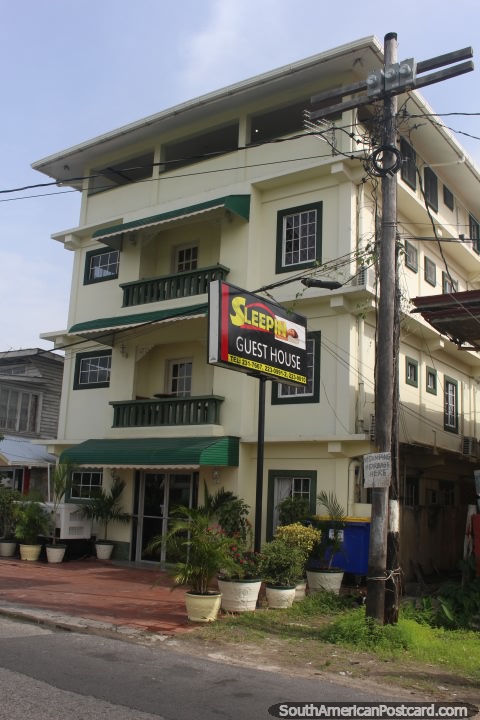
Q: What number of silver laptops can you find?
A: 0